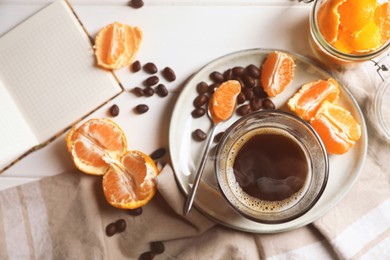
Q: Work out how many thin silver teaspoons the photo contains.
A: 1